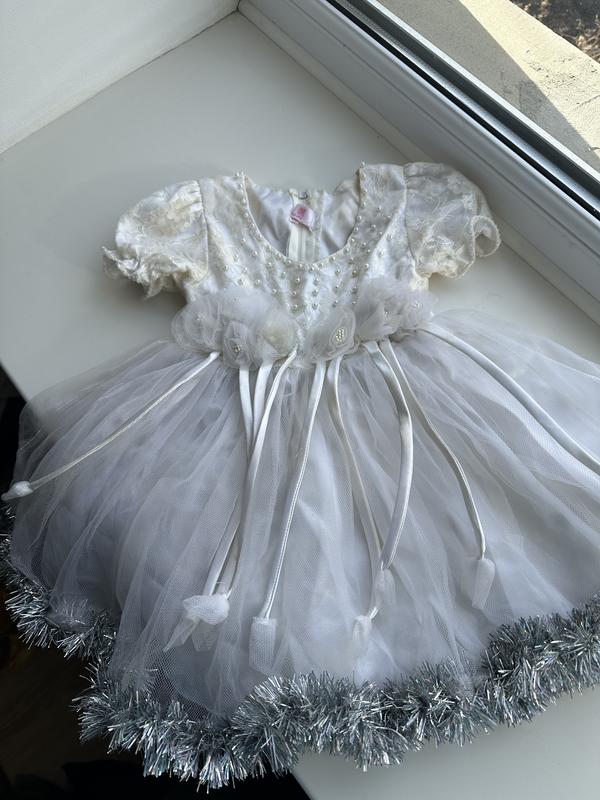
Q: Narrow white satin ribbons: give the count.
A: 9